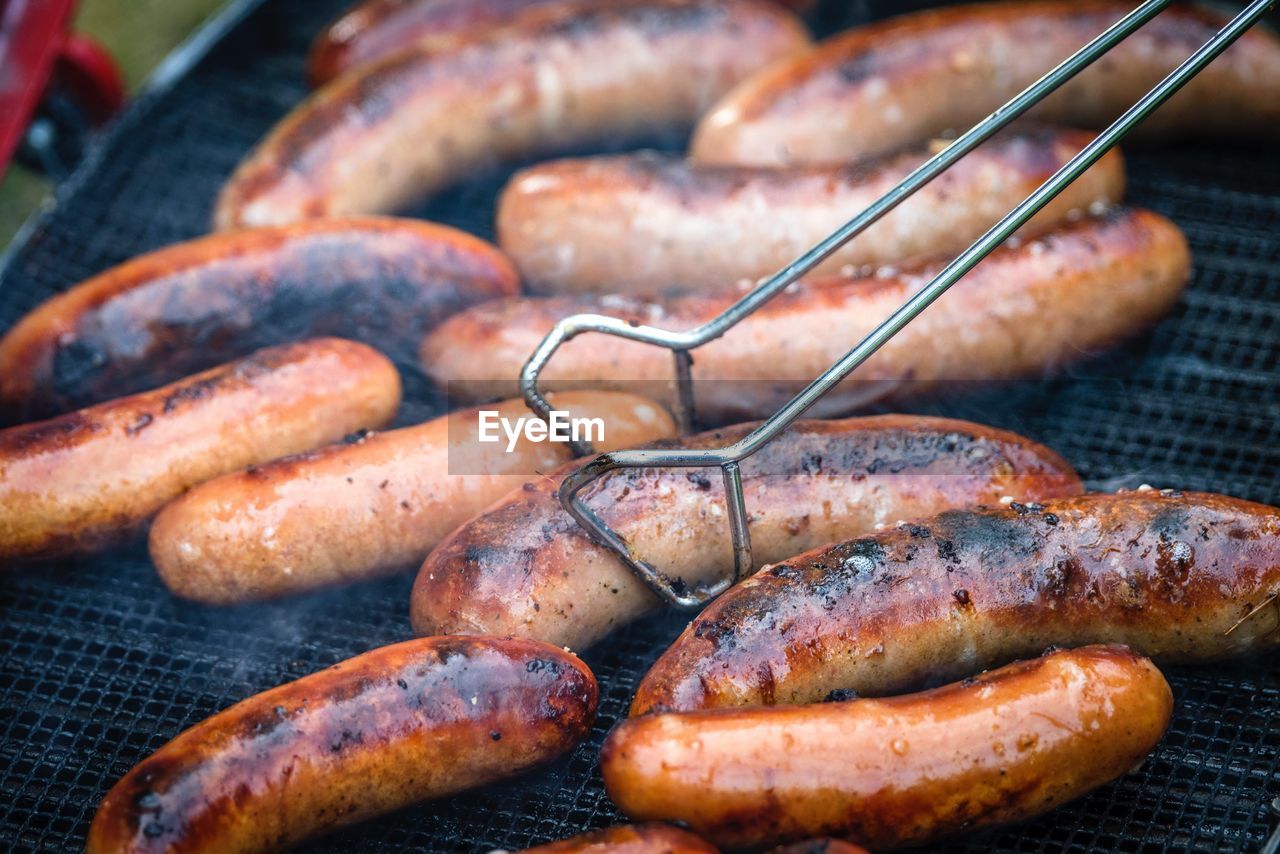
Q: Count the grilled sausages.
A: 14